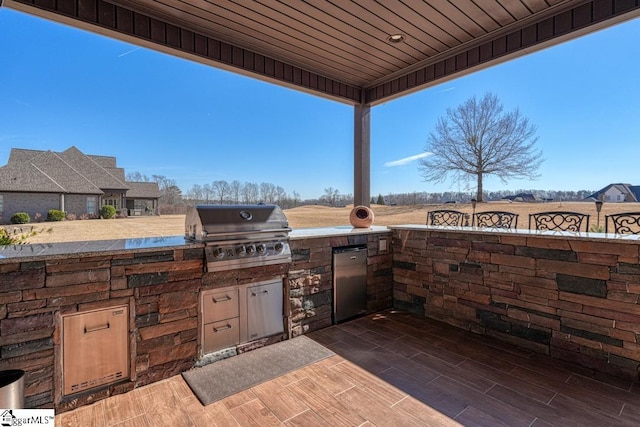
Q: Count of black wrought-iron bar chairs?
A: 4